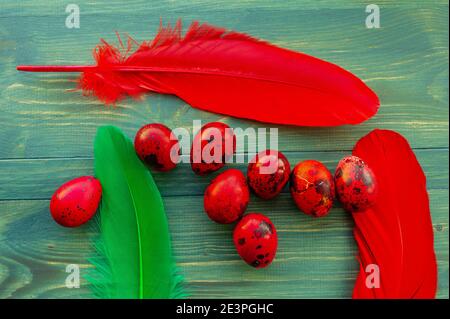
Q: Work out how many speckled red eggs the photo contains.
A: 8